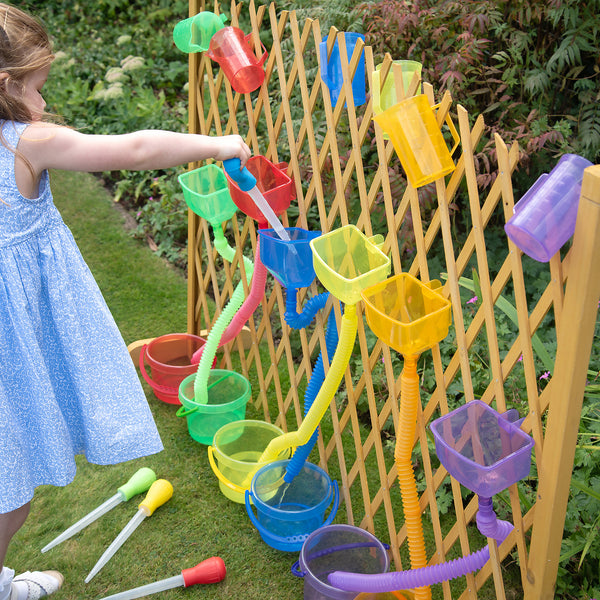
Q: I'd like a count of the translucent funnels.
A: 6